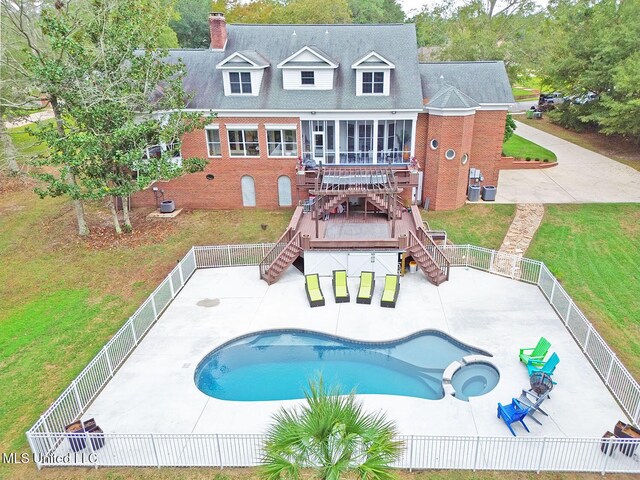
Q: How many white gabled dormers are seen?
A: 3